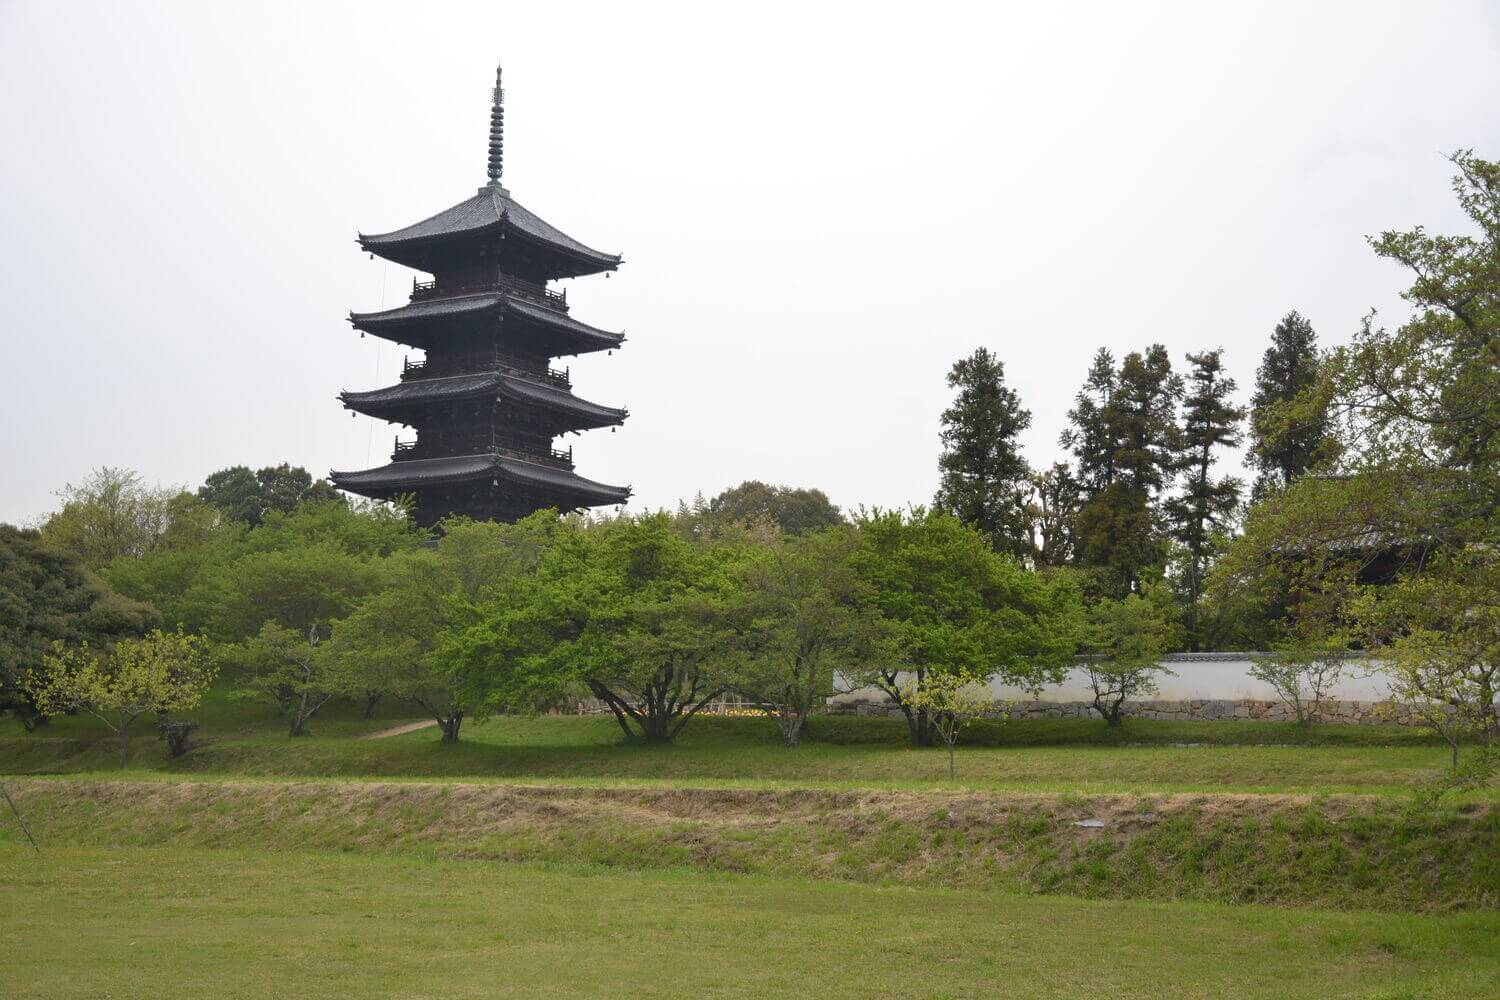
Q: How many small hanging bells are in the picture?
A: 12